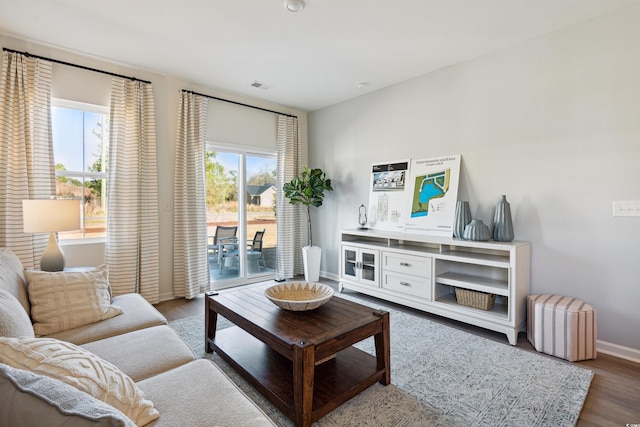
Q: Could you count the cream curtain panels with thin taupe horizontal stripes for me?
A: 4